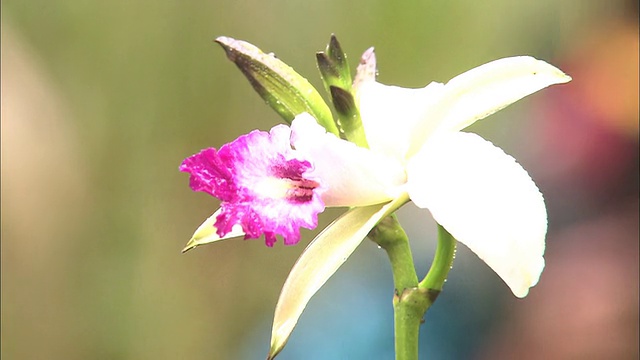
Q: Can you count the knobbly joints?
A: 2